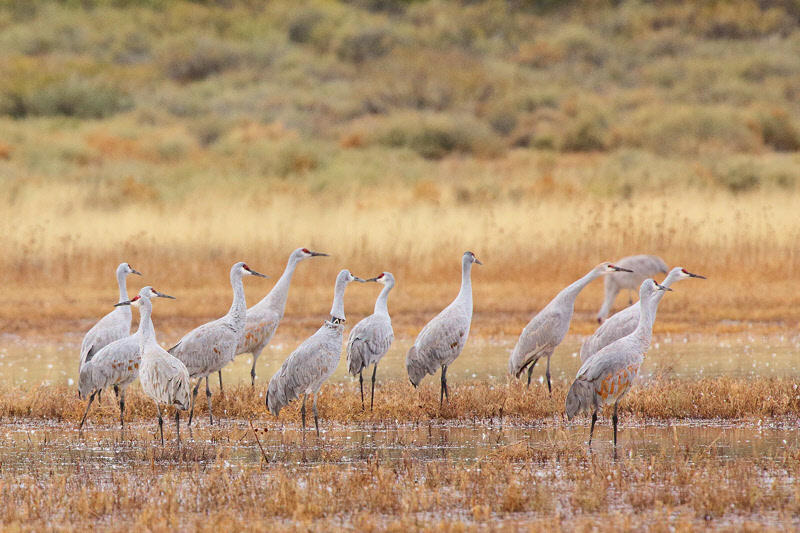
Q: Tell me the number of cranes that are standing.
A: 12